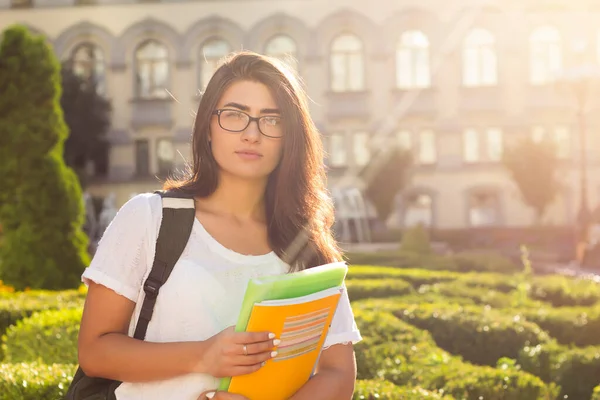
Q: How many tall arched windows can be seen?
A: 8